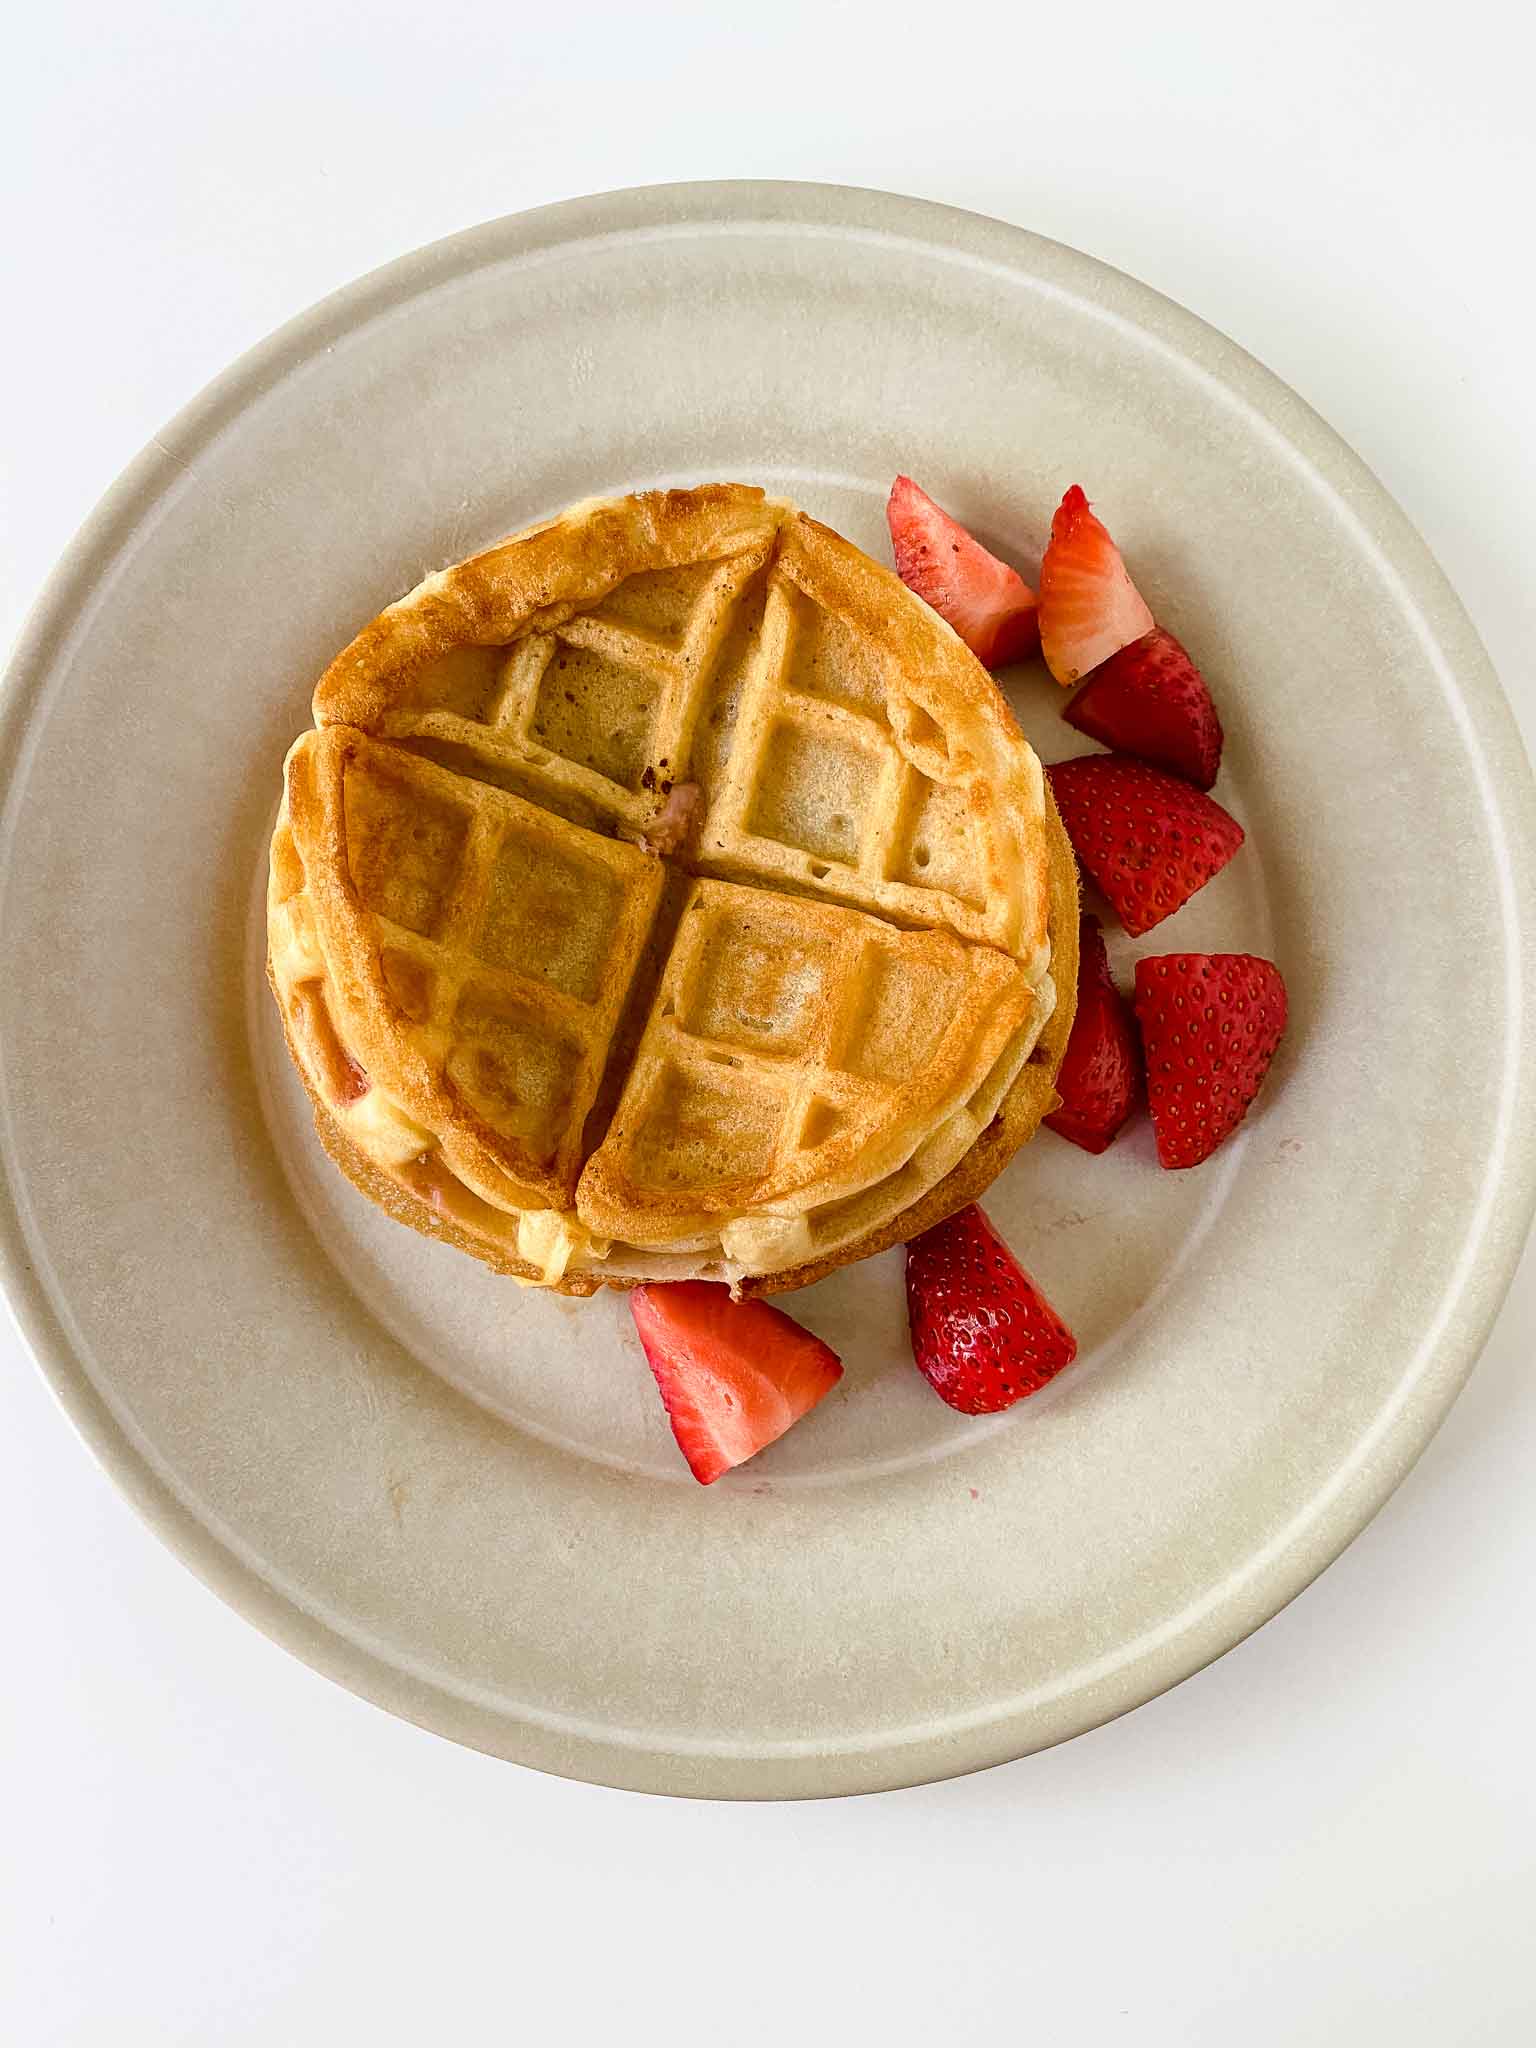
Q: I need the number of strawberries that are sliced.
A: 8